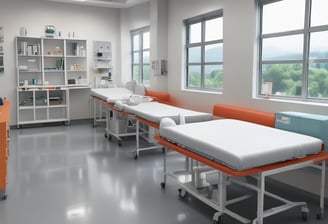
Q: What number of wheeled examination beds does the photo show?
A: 3